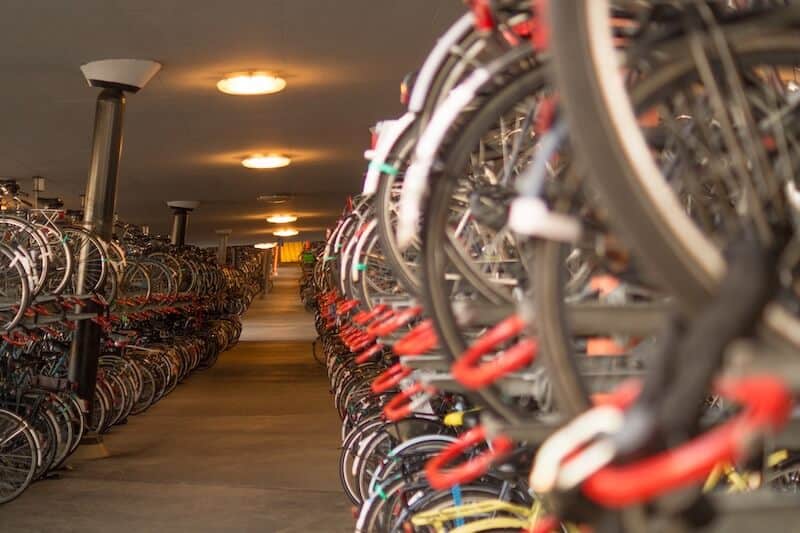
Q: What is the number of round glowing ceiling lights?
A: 5